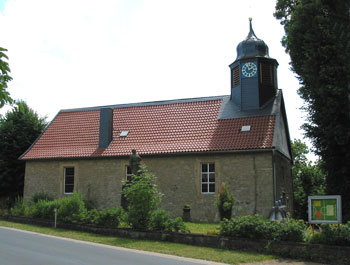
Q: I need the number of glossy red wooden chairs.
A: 0